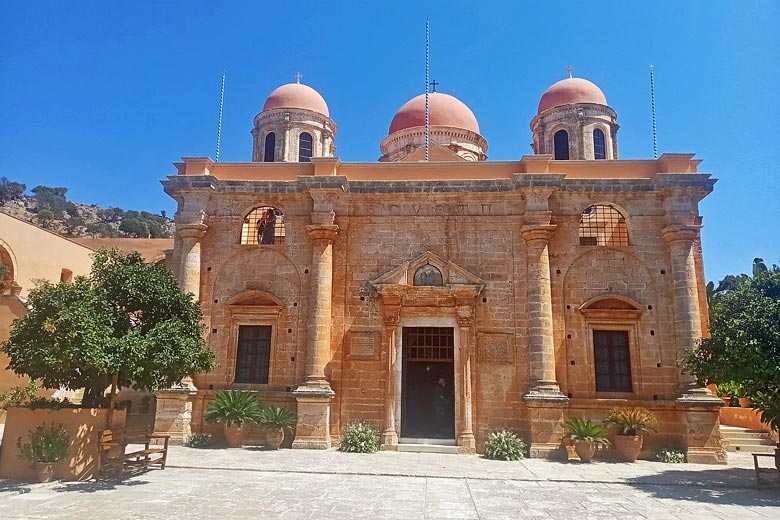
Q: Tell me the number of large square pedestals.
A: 4